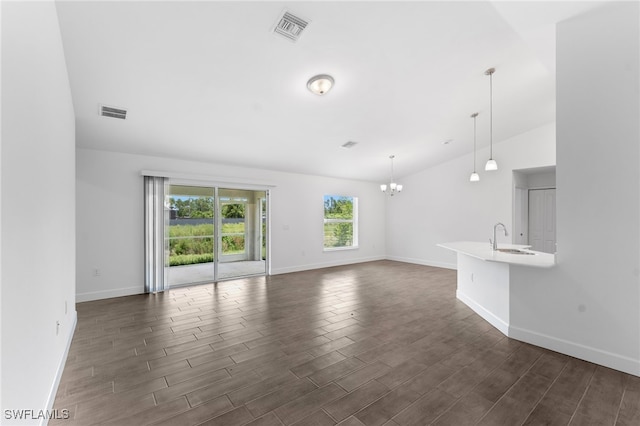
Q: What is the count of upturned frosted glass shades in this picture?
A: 3